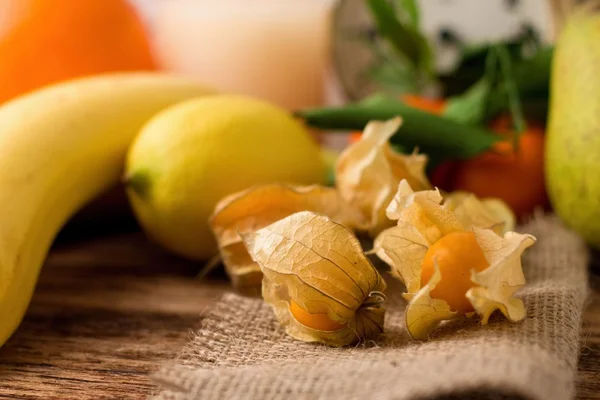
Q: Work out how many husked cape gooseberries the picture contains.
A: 4